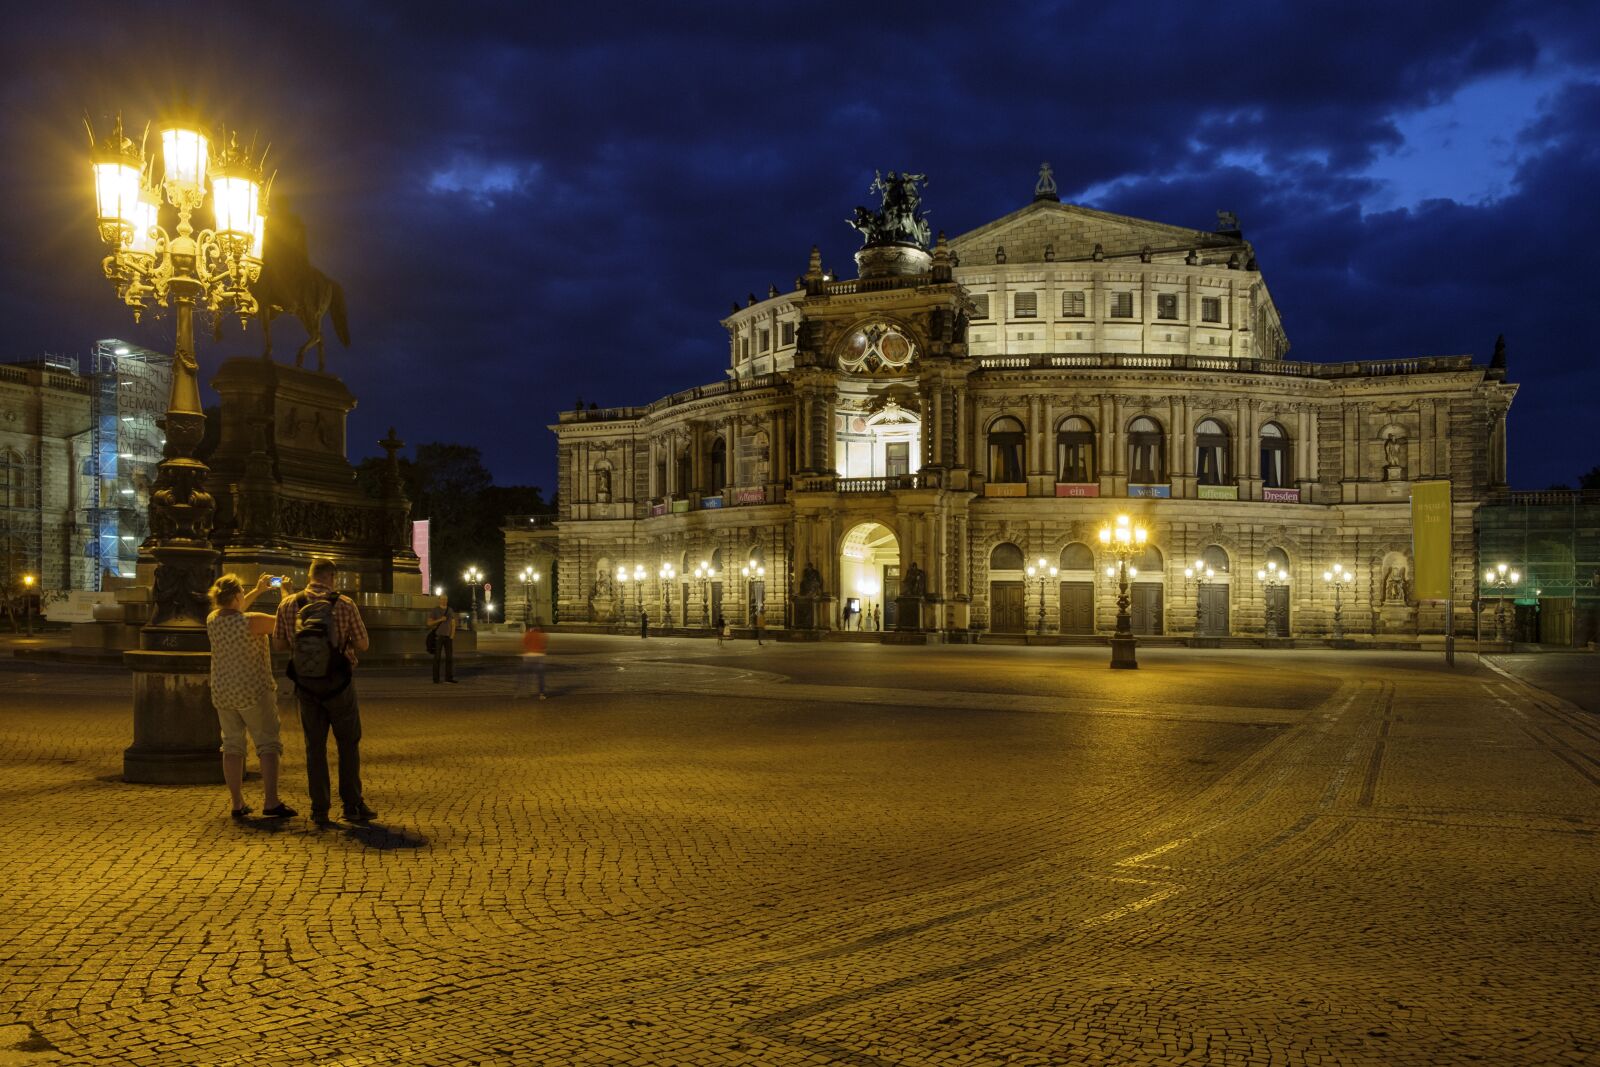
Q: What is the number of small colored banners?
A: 9